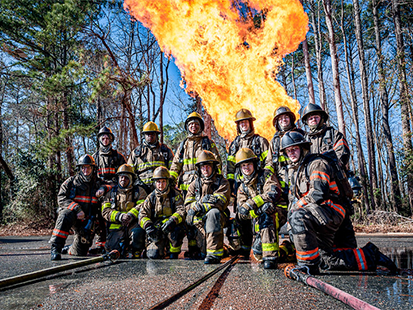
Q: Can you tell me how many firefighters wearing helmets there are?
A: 12